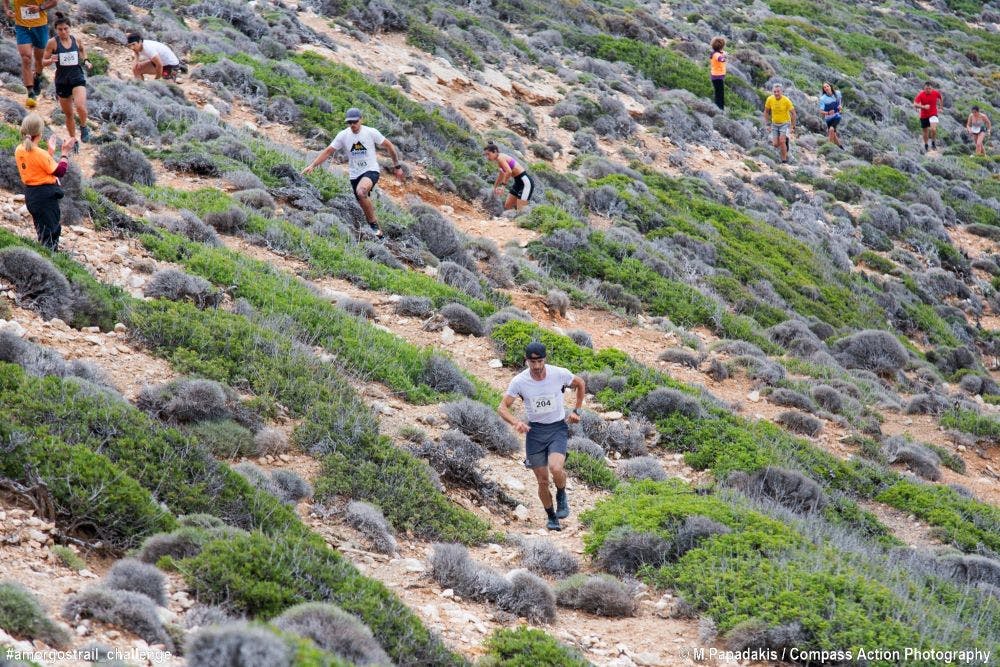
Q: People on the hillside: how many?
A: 12